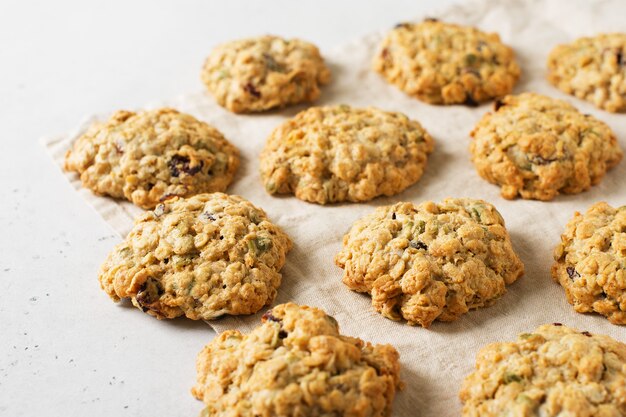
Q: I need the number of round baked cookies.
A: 11